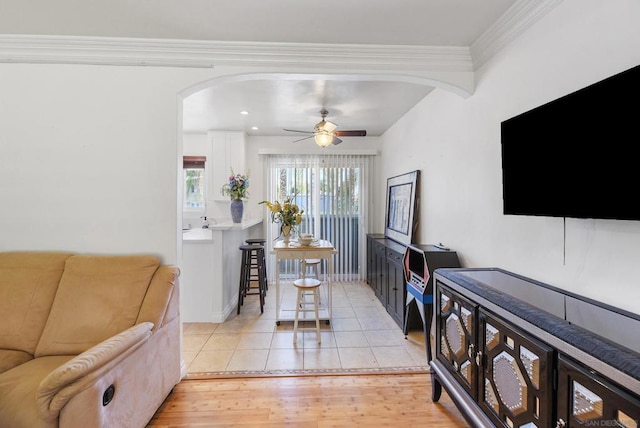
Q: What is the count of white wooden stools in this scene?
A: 2